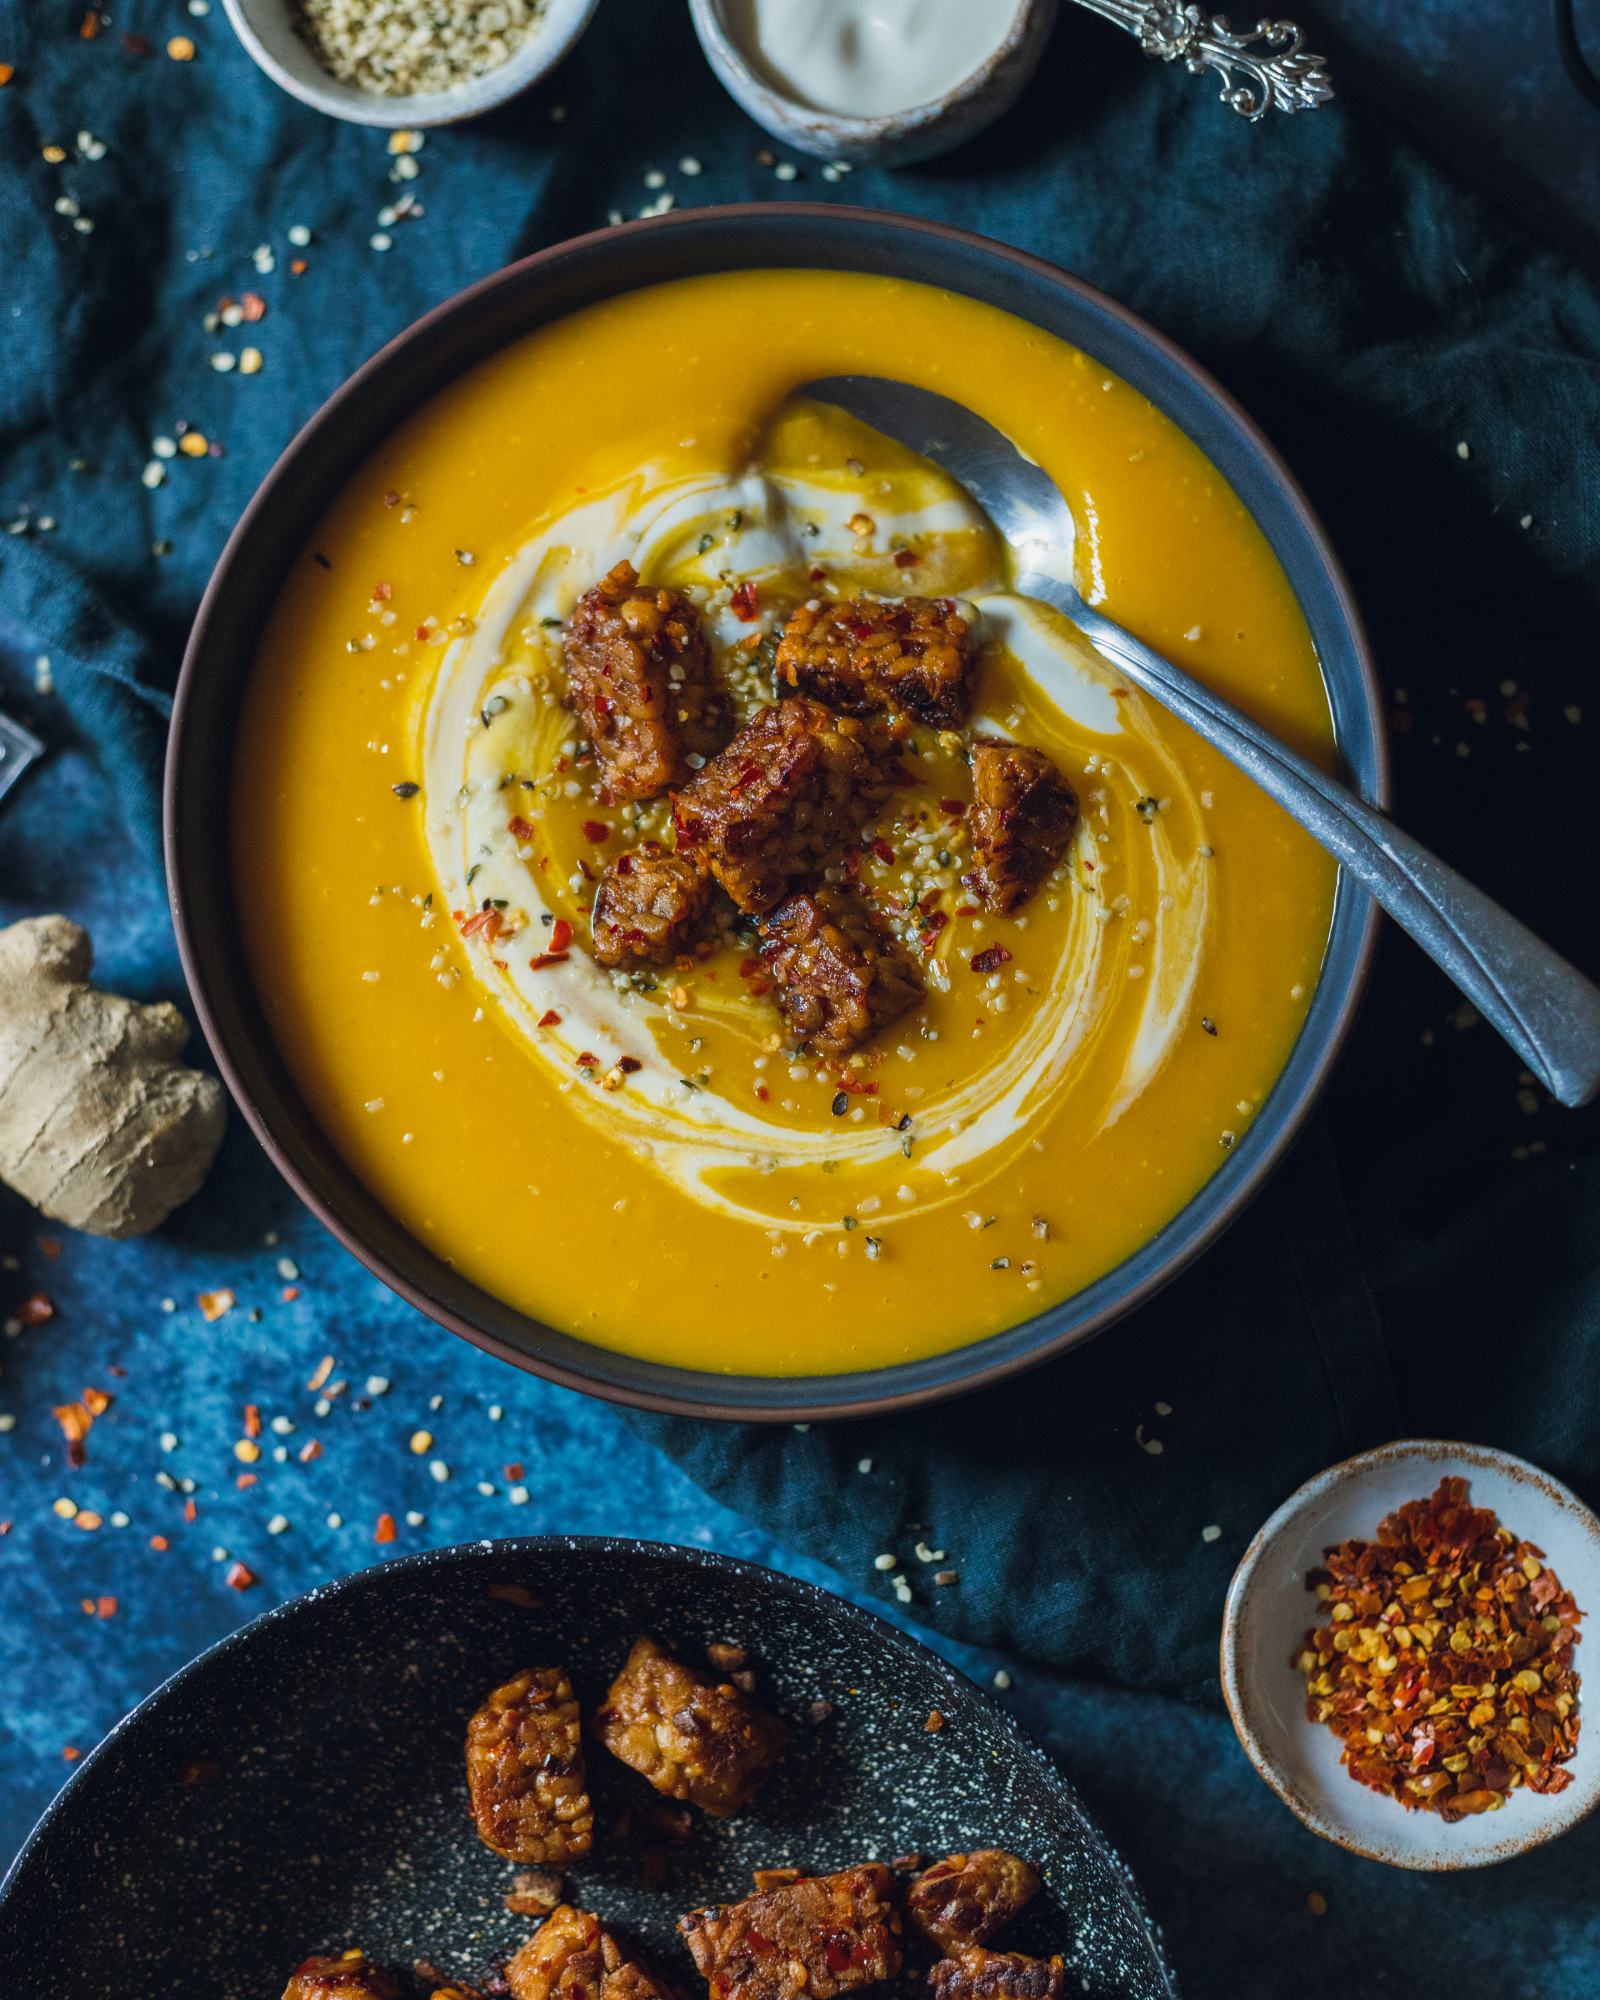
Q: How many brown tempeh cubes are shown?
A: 13